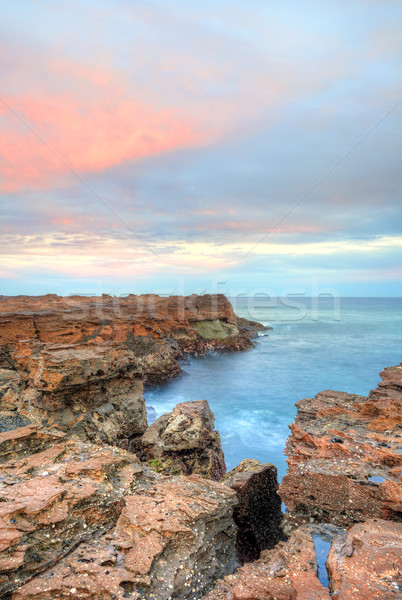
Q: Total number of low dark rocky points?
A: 1